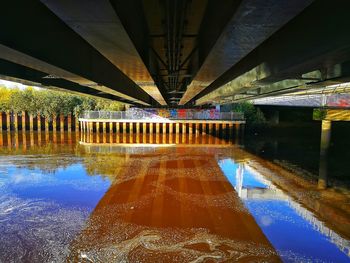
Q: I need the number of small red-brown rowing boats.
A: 0